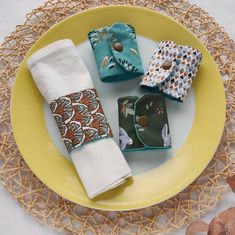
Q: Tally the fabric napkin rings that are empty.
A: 3